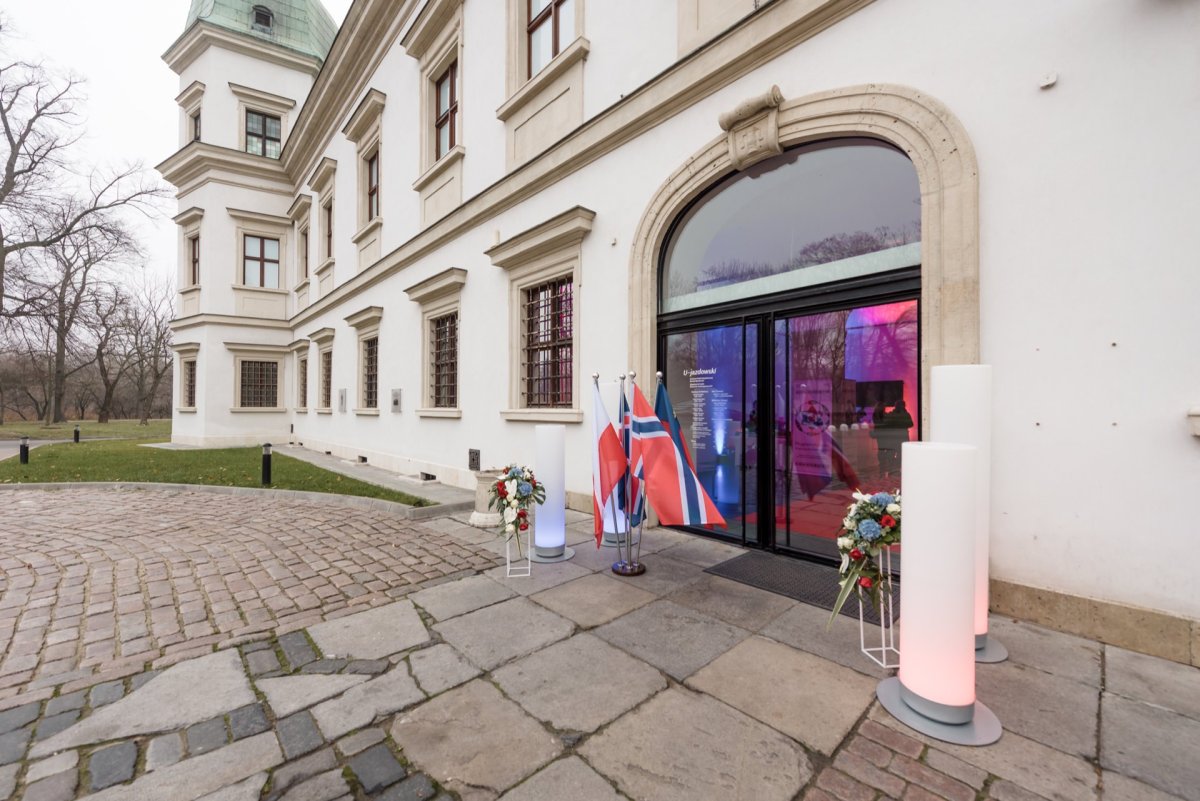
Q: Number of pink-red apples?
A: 0